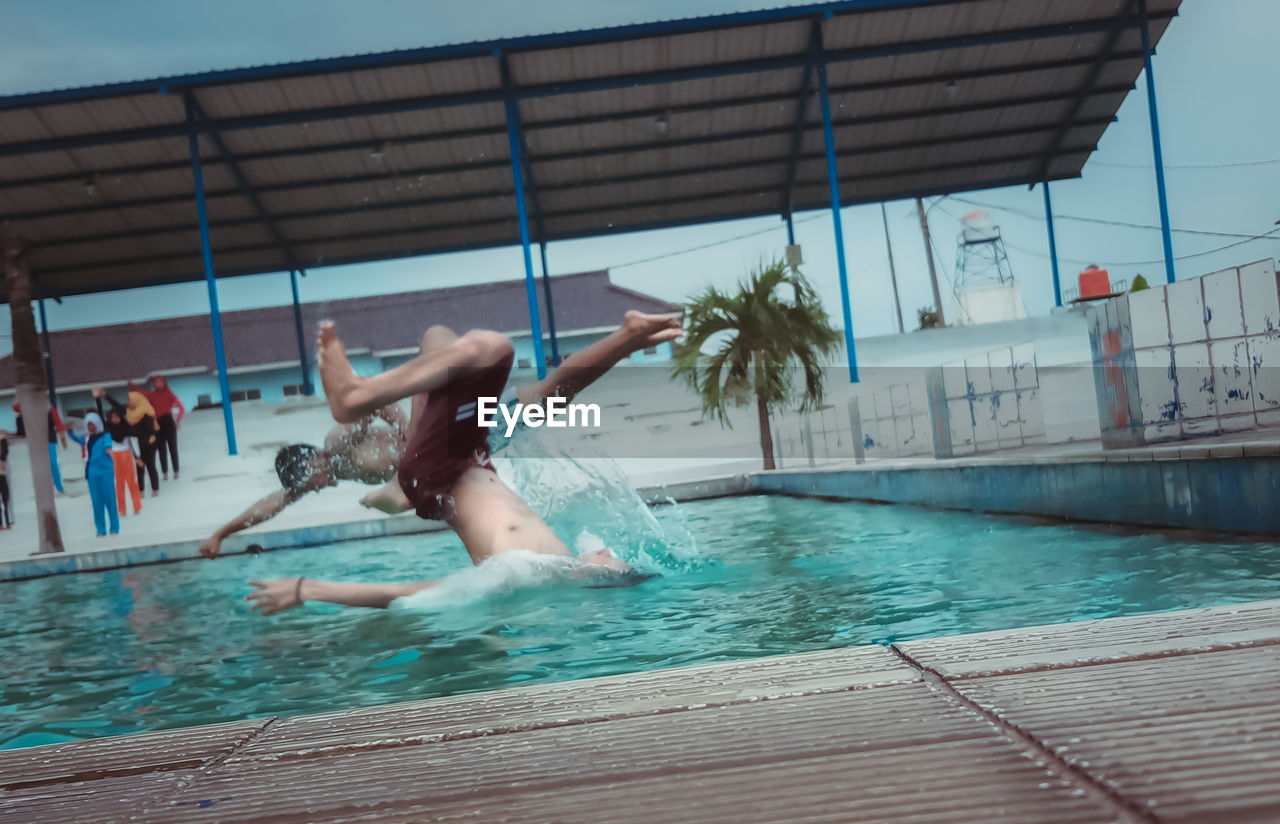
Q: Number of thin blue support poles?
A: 9